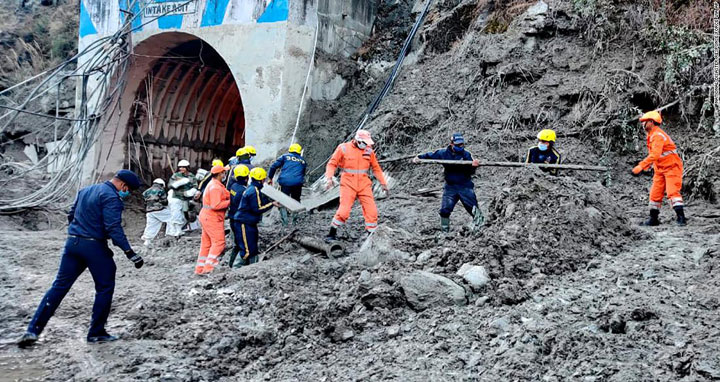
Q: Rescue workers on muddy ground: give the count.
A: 14